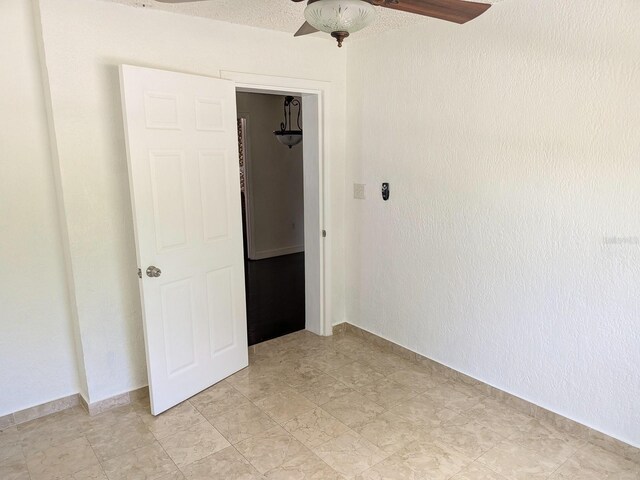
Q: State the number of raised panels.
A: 6